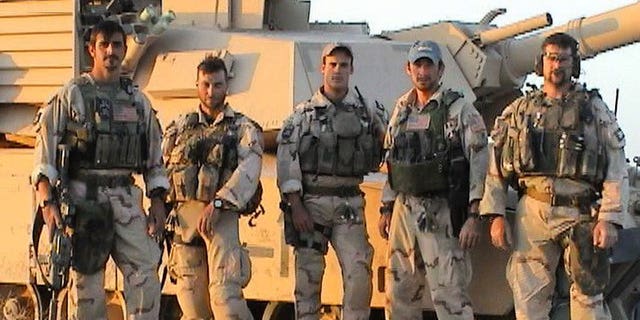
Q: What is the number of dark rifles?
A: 1